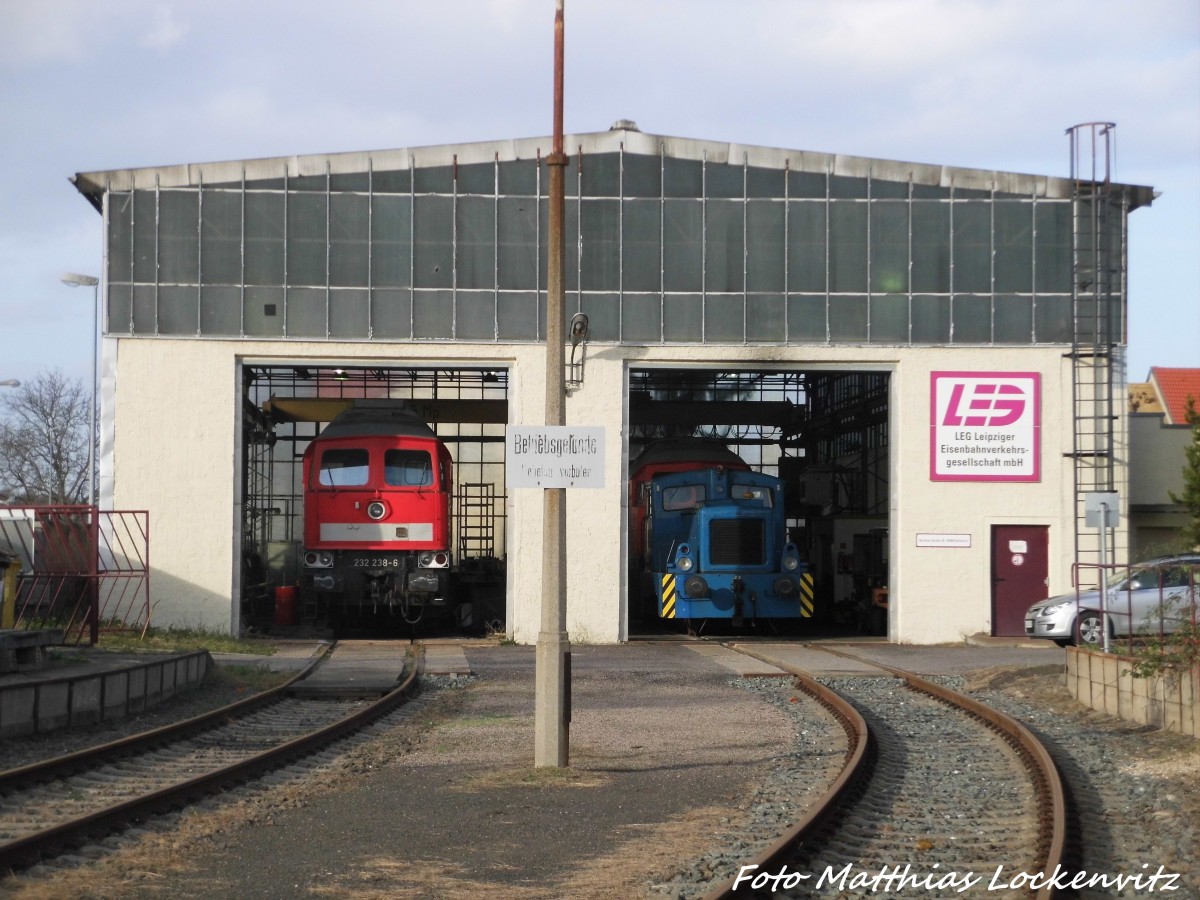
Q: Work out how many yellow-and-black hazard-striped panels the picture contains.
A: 2